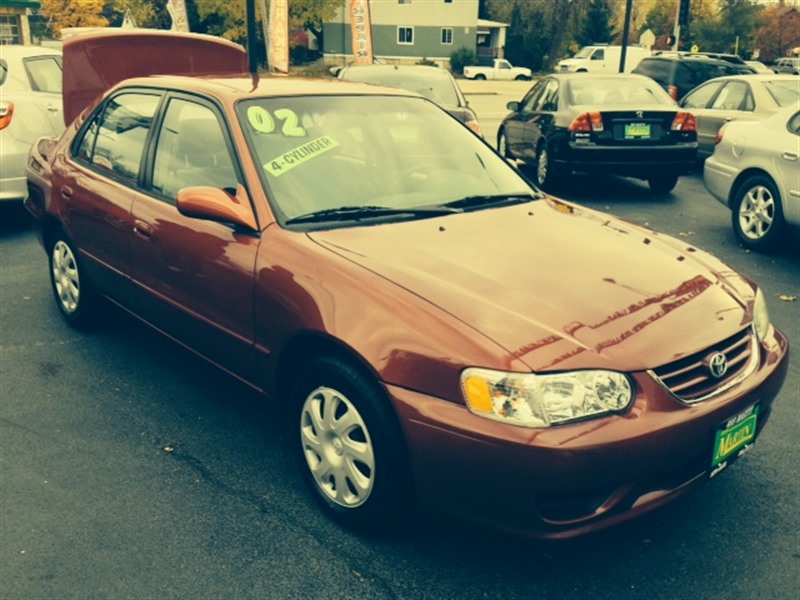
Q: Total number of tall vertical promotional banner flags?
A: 3